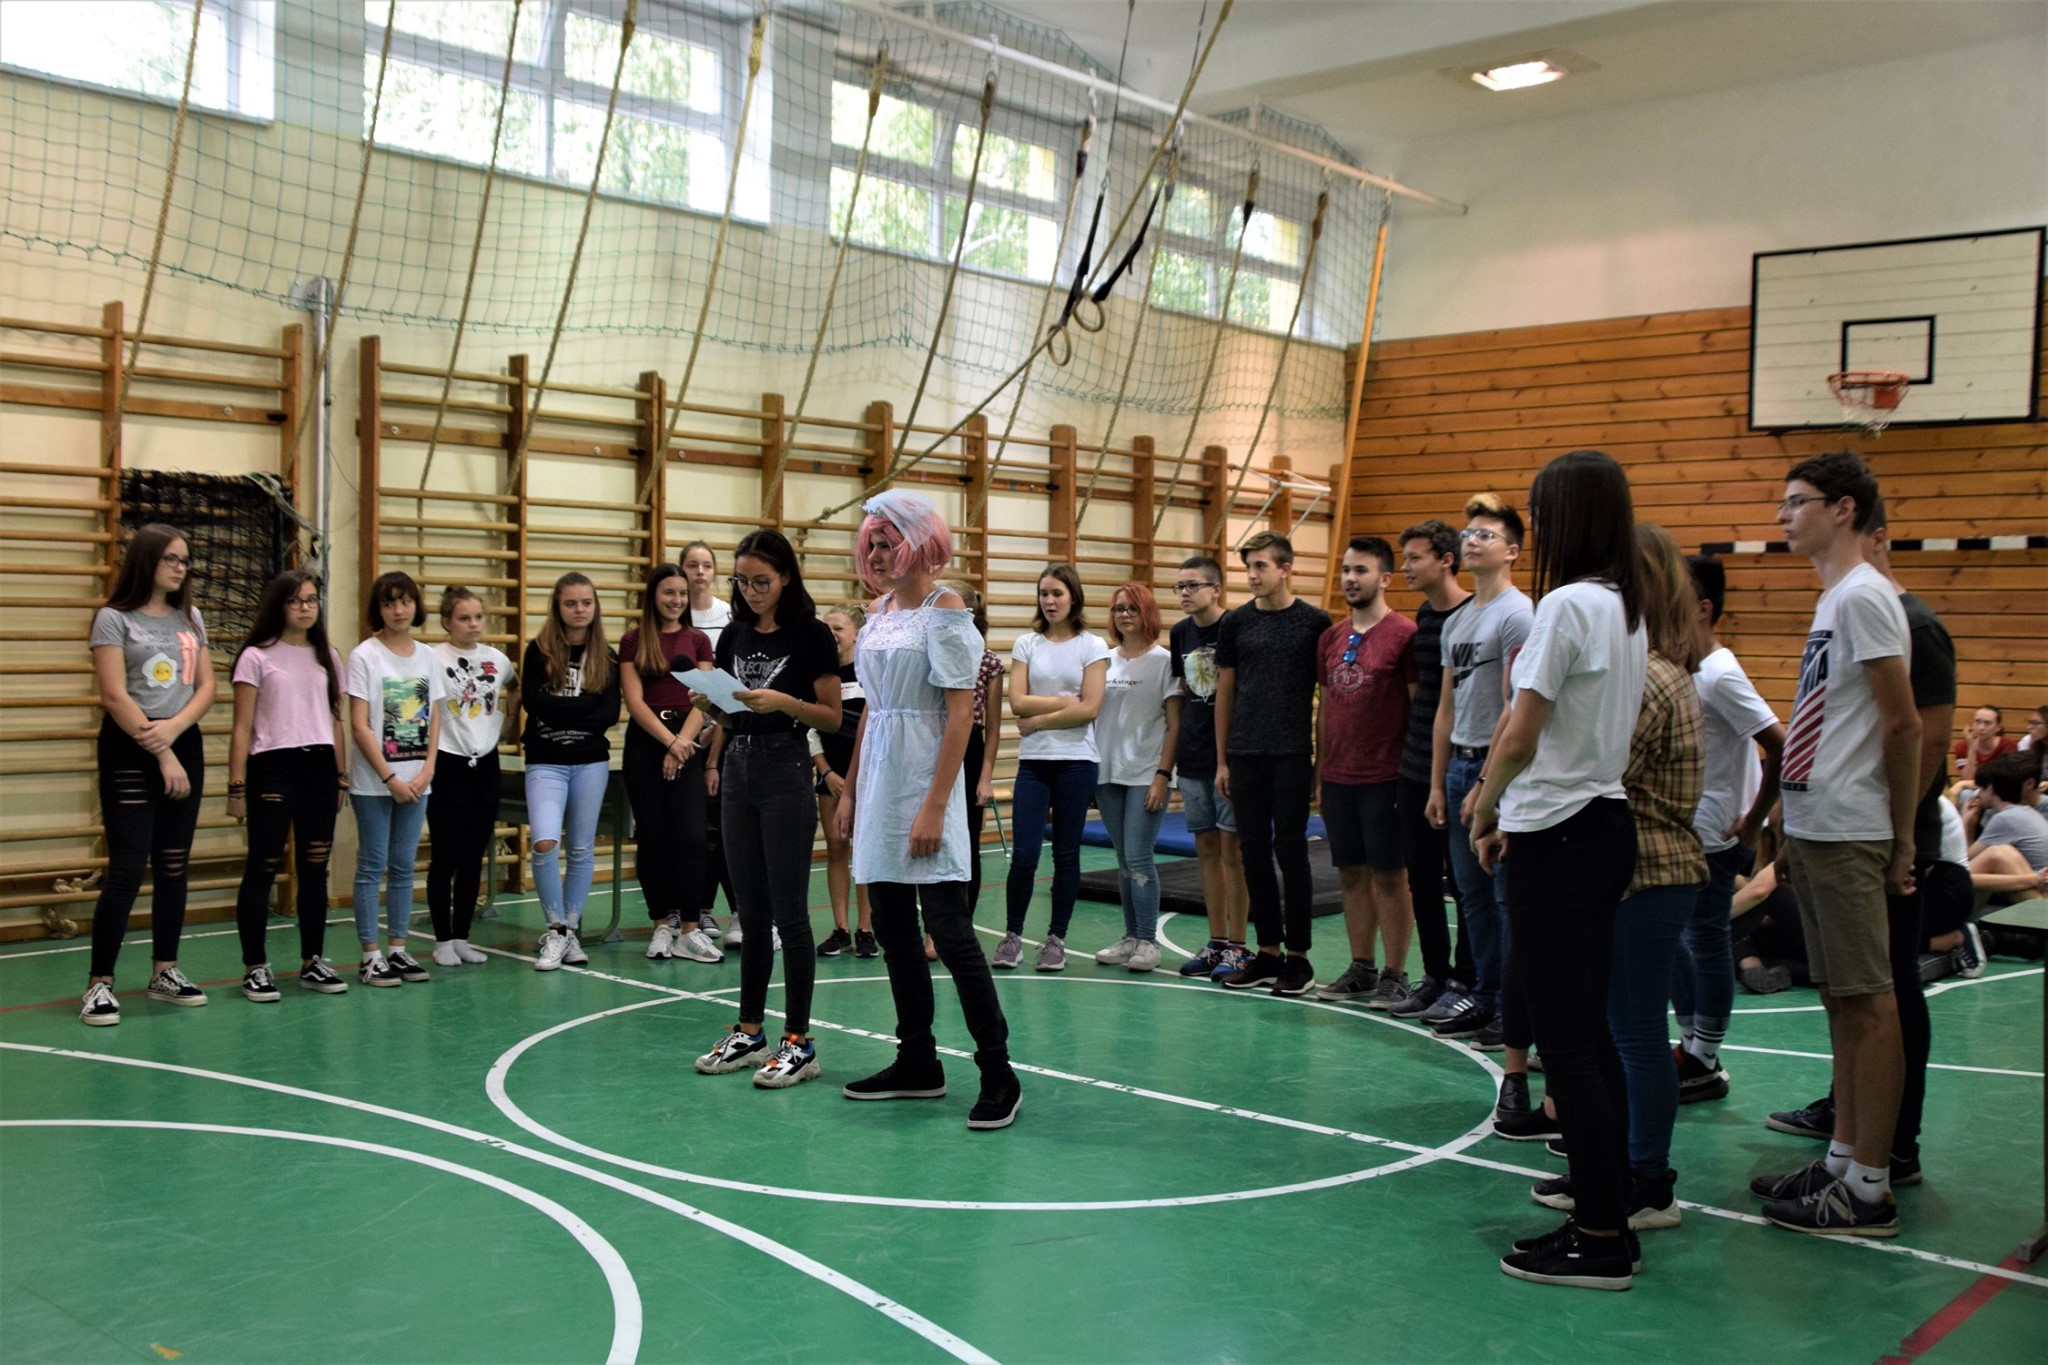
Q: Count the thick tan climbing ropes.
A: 12